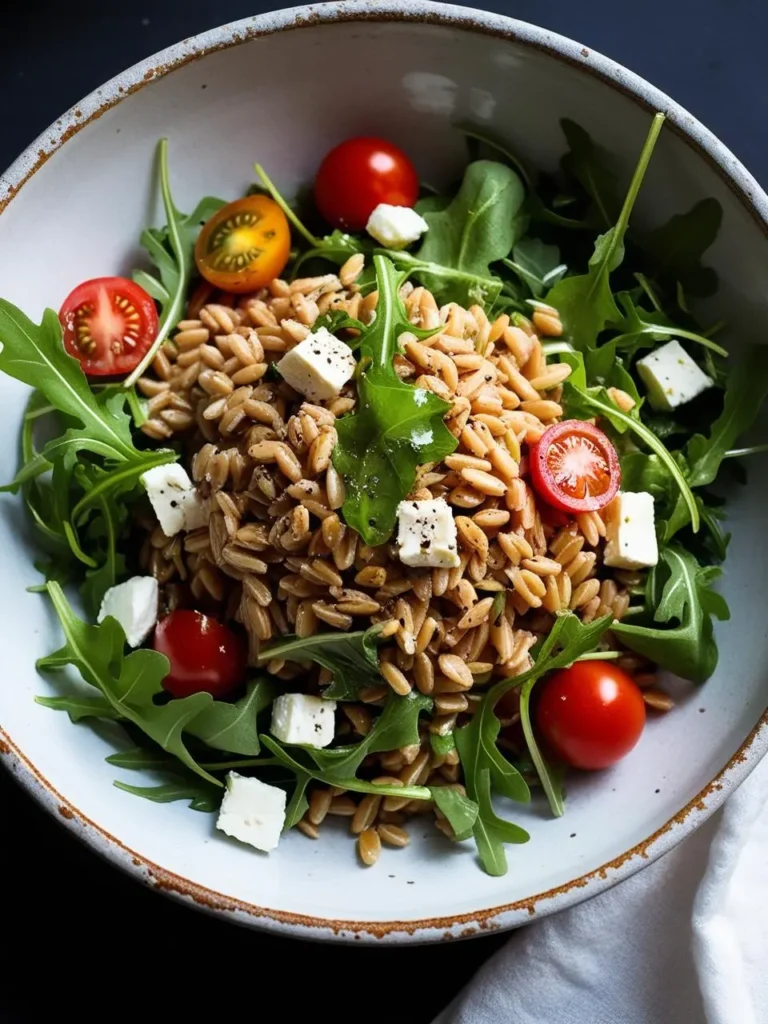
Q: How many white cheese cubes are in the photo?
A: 9